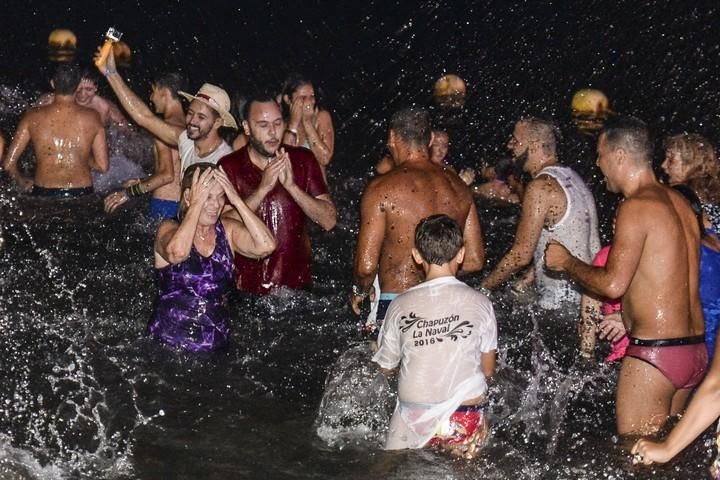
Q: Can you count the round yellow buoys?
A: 4